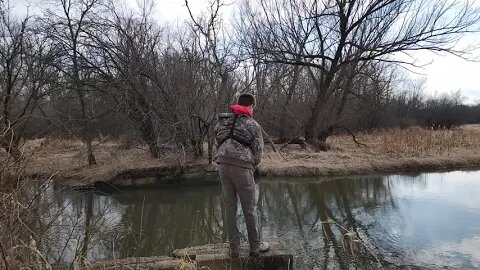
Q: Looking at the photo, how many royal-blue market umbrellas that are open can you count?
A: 0